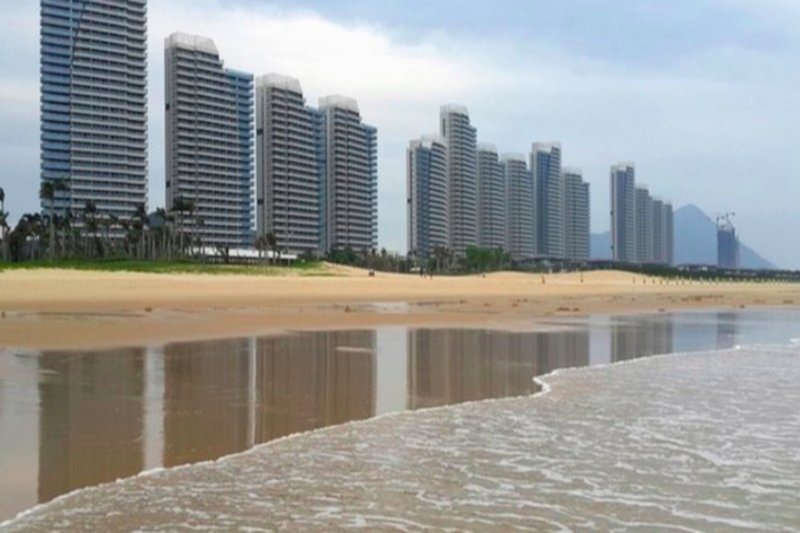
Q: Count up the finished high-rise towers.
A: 14